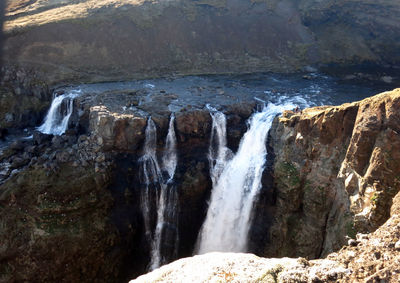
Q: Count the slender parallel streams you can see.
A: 2